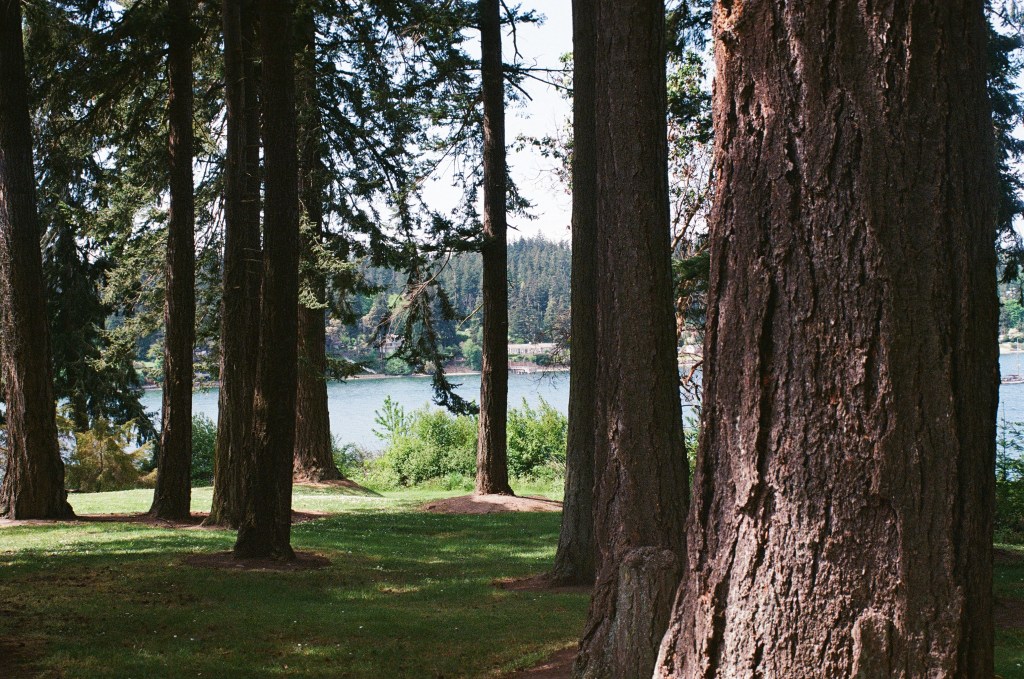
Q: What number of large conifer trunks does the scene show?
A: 9